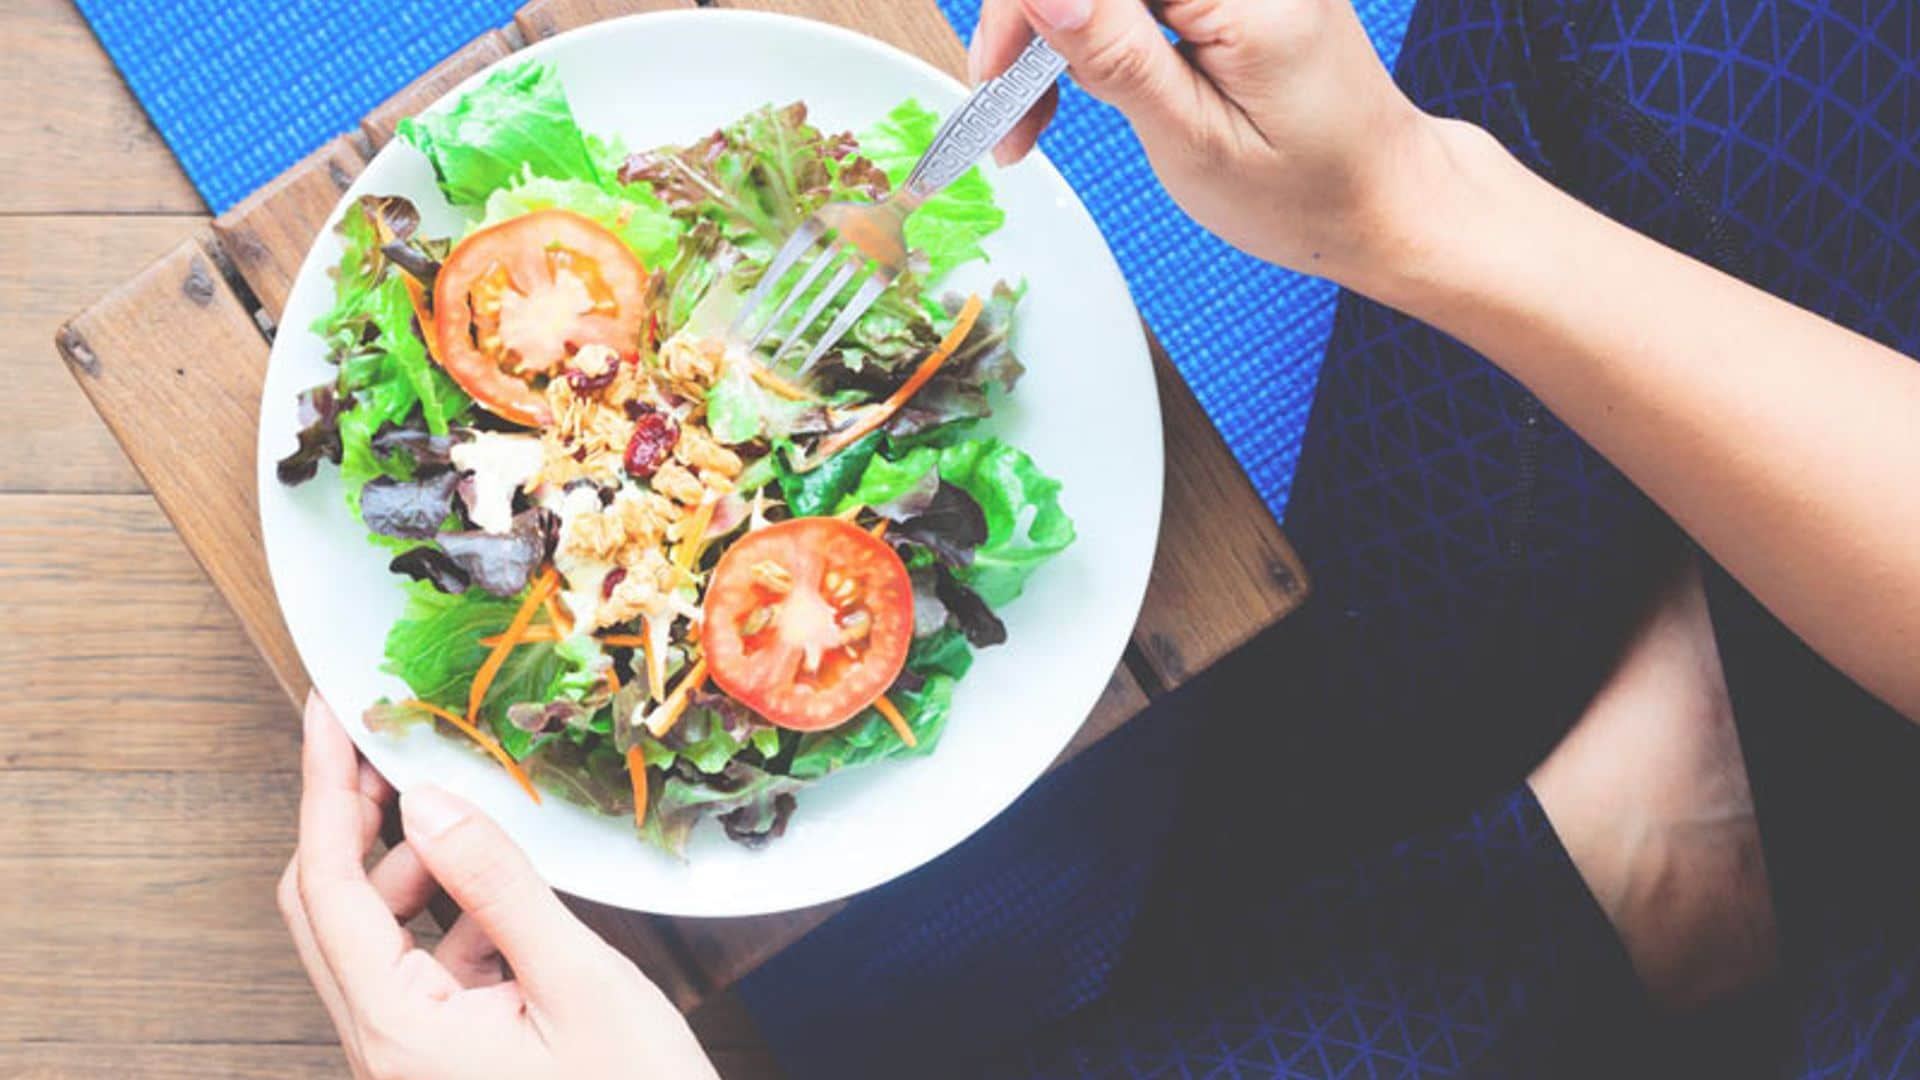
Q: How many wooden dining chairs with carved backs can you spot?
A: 0